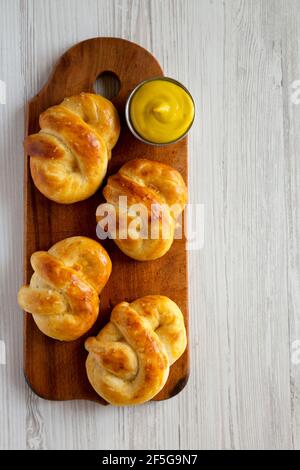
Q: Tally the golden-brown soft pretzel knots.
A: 4